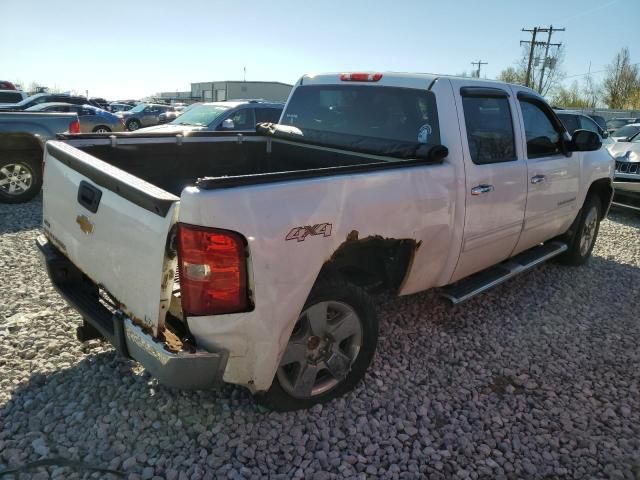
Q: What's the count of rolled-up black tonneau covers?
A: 1